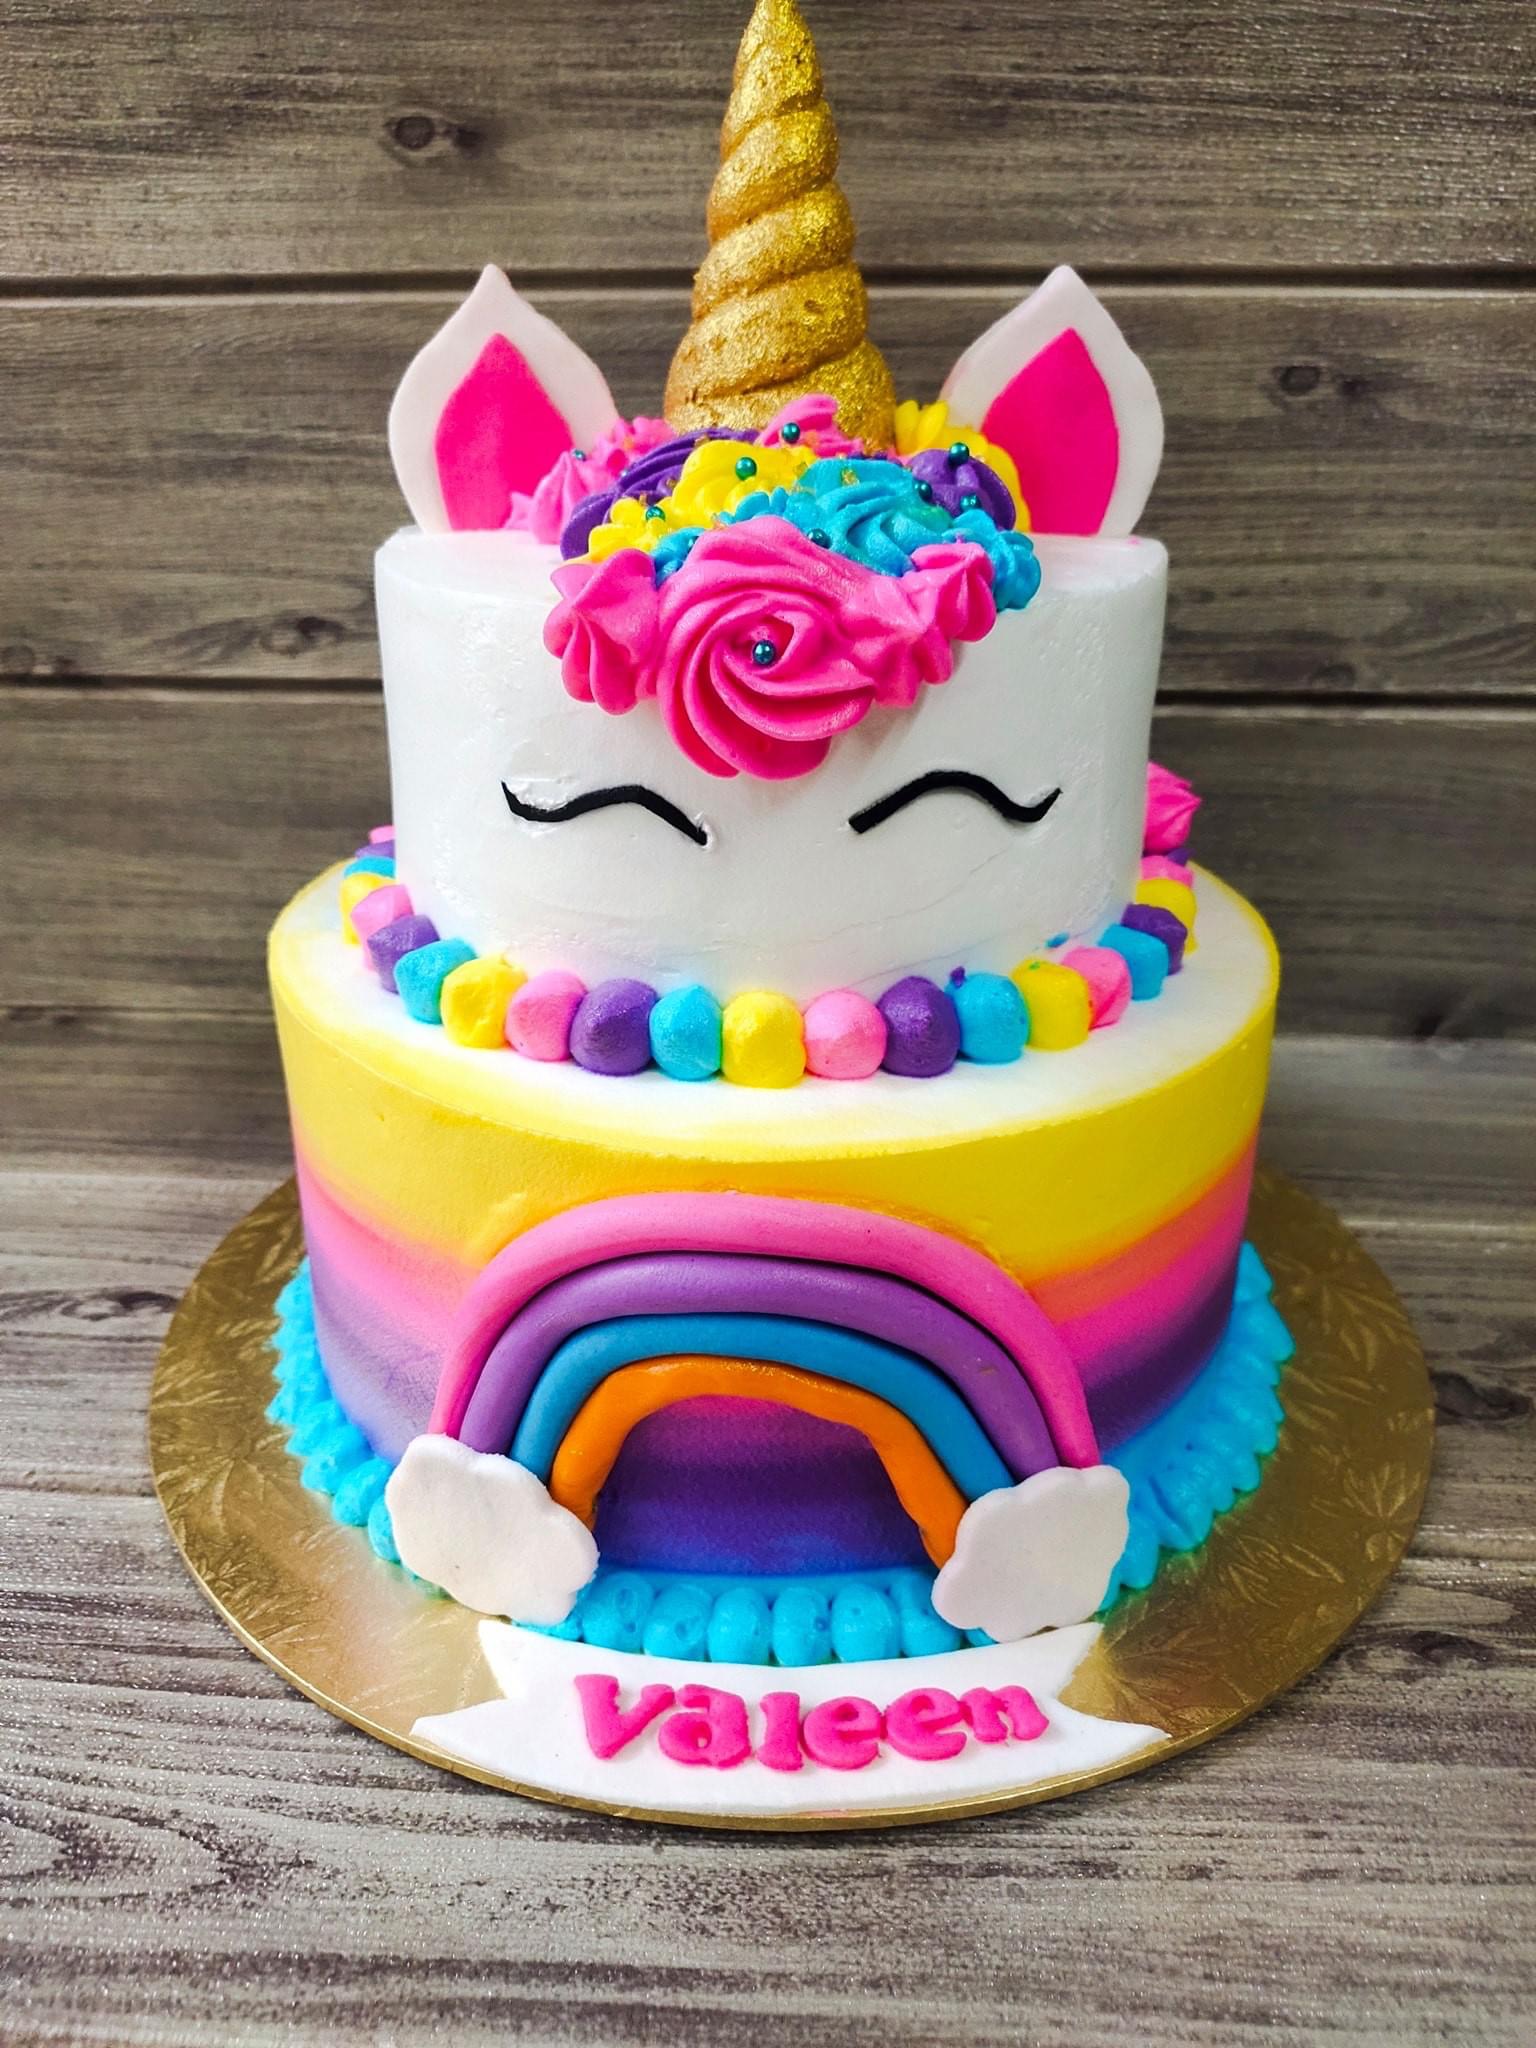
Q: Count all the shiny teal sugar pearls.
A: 9